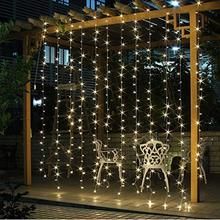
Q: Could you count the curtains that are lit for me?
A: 12